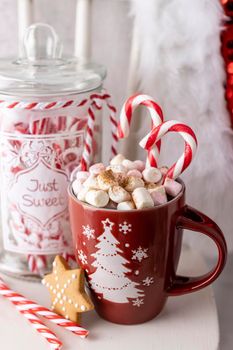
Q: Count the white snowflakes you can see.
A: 6